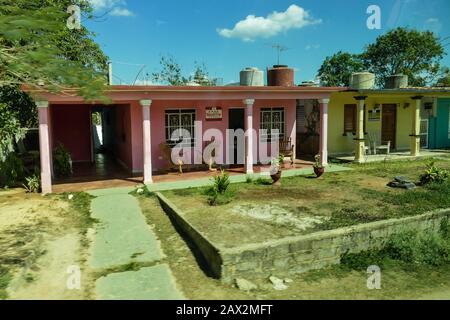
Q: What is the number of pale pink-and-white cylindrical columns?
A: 4